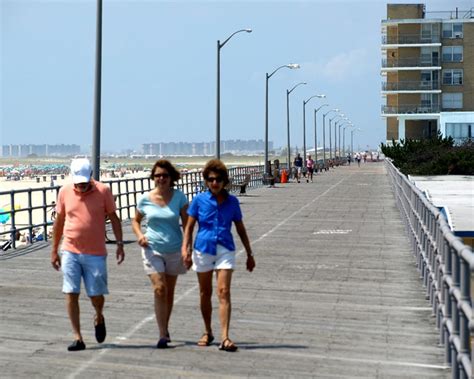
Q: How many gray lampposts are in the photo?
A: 12